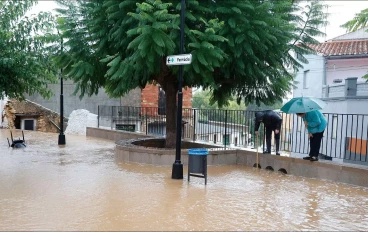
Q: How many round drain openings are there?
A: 3